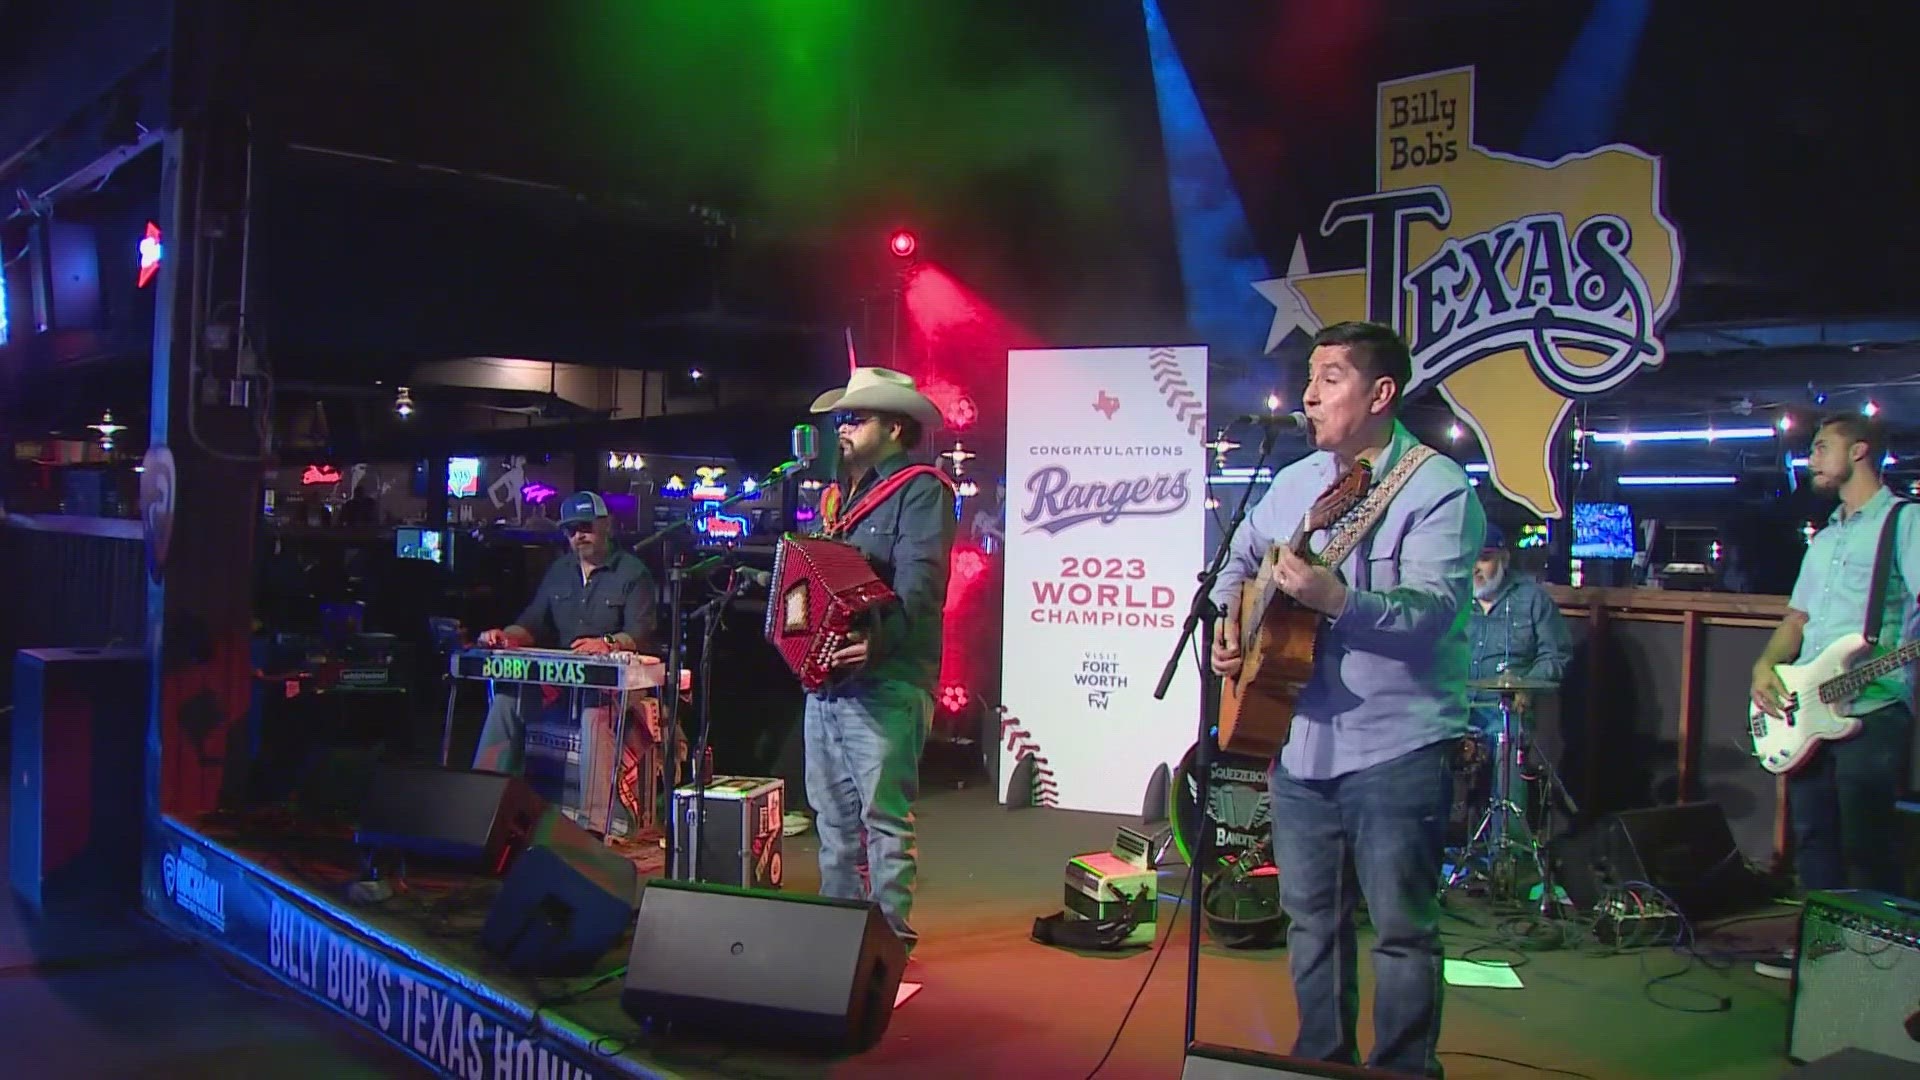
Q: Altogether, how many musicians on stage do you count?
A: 5